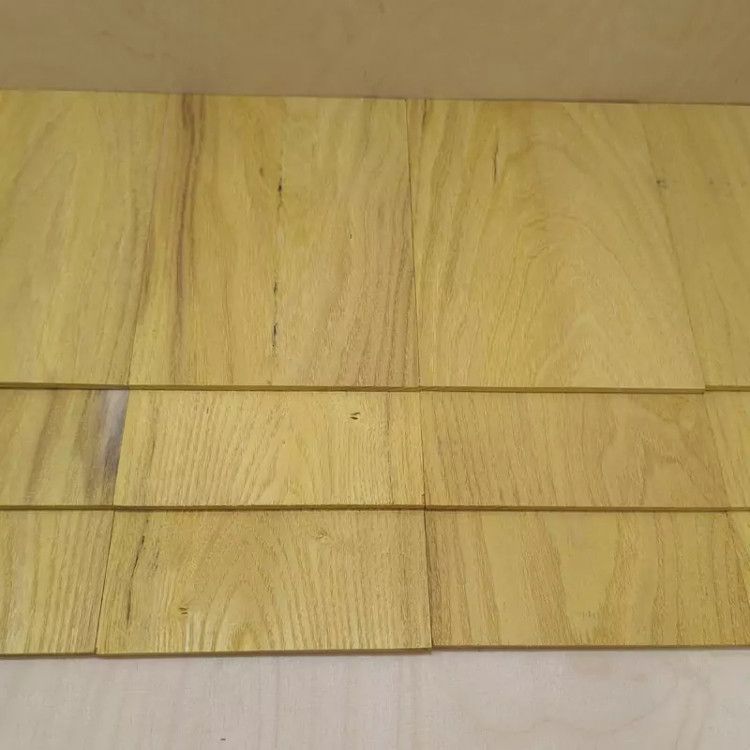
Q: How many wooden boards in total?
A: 12